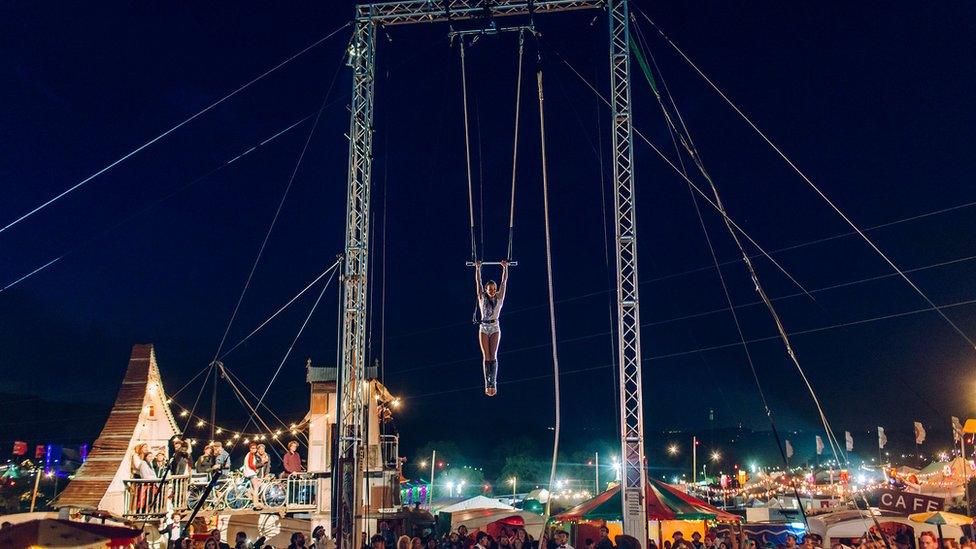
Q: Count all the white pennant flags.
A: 6